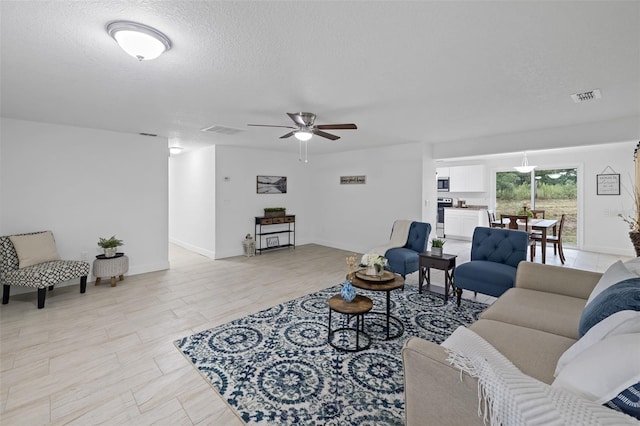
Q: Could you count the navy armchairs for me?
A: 2